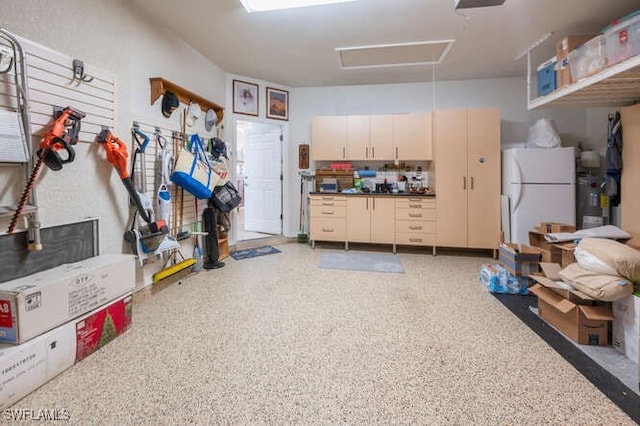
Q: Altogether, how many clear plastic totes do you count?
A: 2